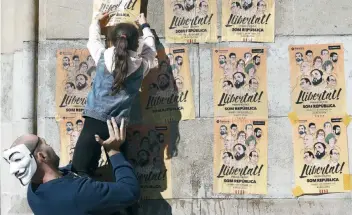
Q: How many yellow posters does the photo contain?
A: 11